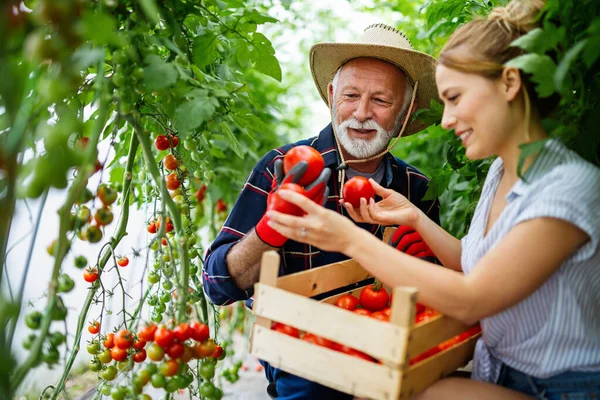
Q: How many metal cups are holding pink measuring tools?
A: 0